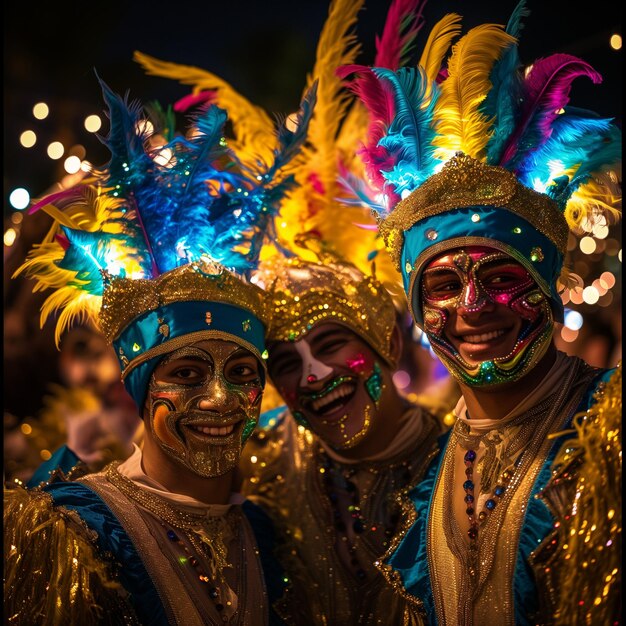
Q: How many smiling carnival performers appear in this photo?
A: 3